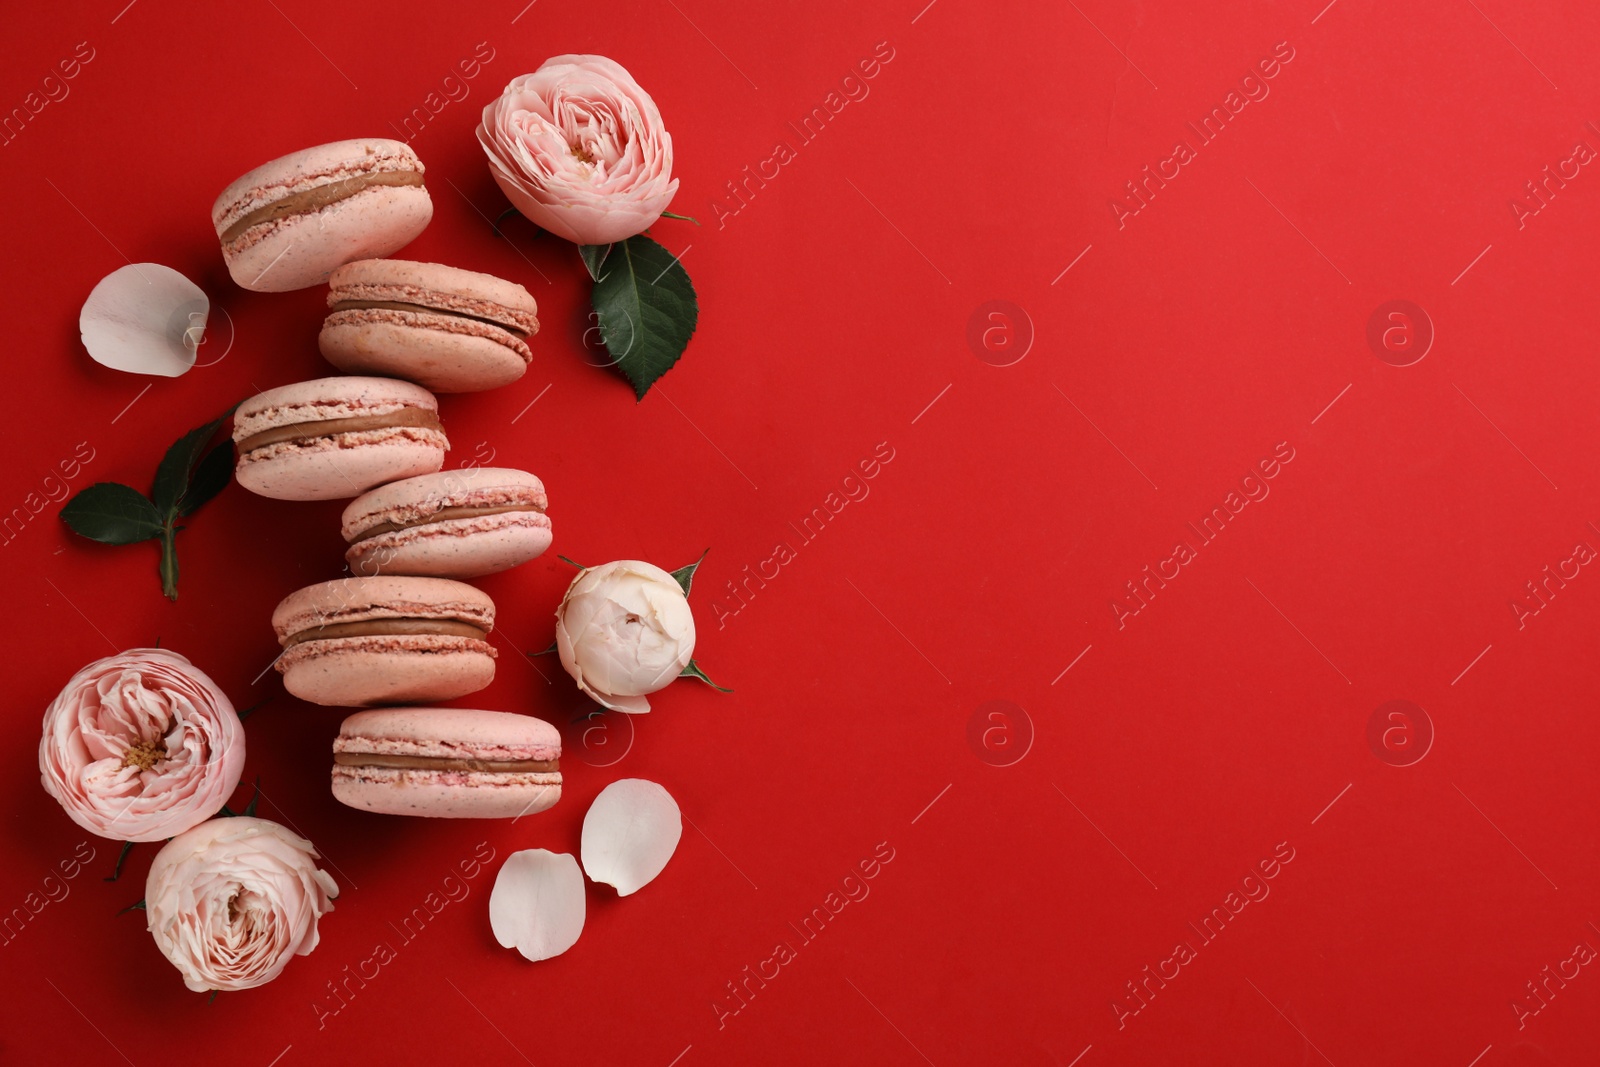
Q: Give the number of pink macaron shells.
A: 12